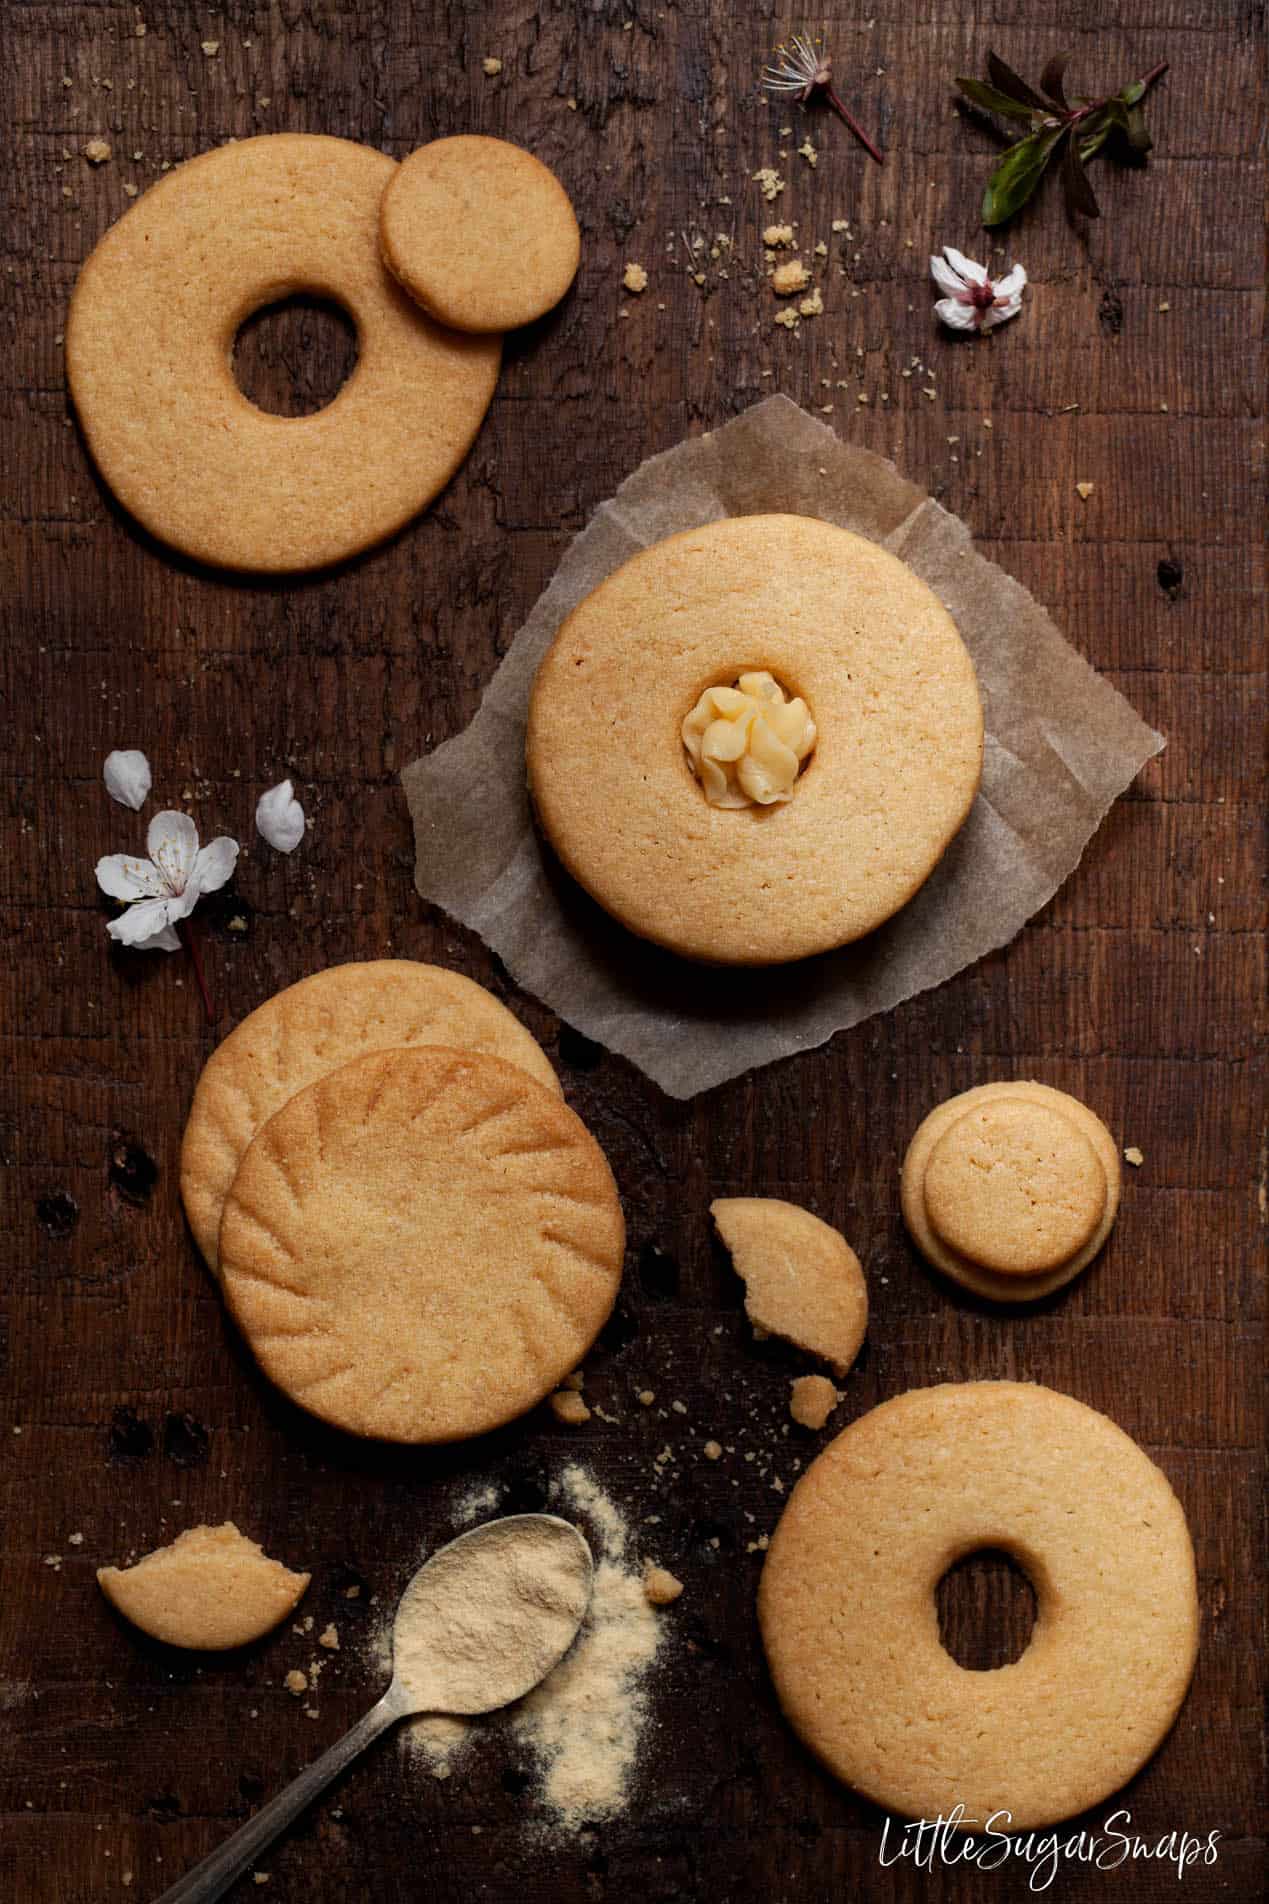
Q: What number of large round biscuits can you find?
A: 5